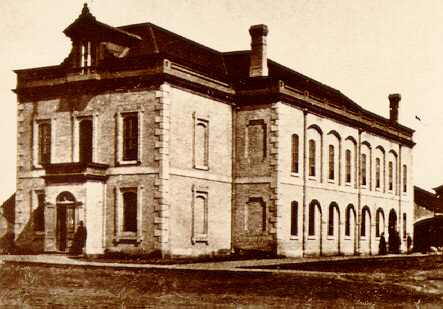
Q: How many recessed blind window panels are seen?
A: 4